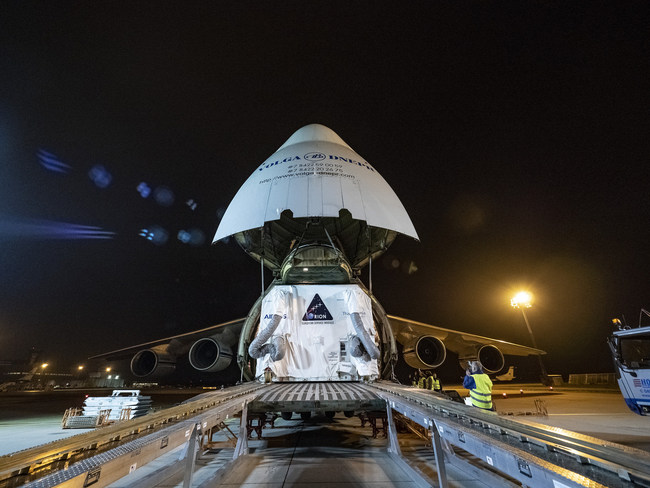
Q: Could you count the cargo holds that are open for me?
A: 1